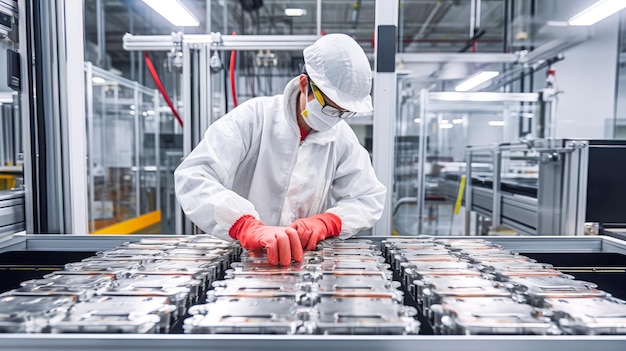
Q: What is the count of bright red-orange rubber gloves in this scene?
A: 2